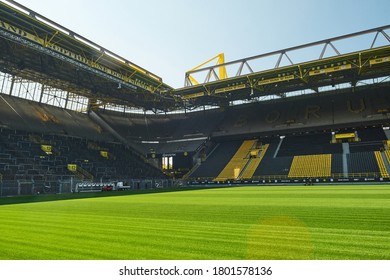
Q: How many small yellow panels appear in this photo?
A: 3